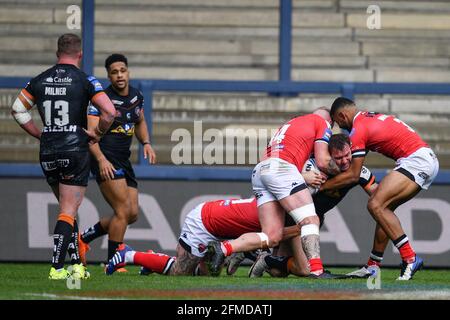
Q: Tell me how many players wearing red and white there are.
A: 3